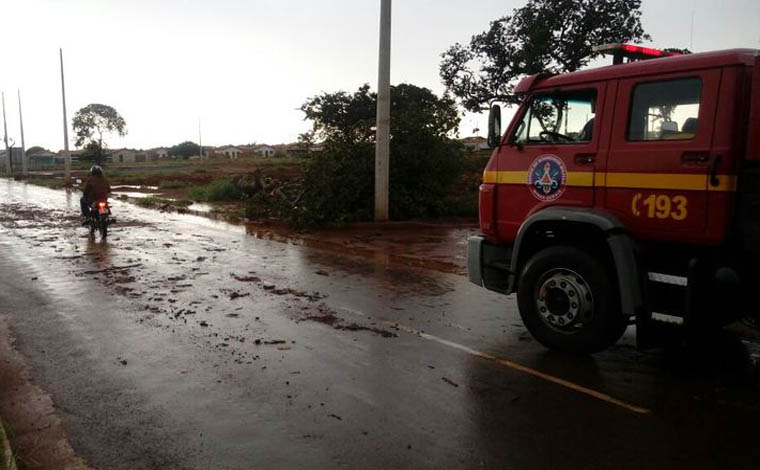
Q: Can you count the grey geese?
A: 0